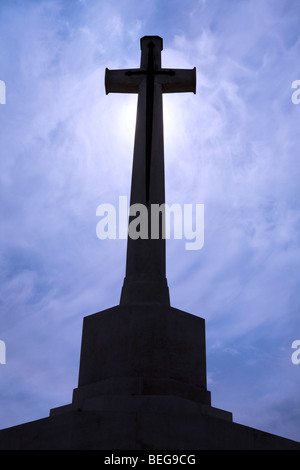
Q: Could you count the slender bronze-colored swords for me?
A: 1